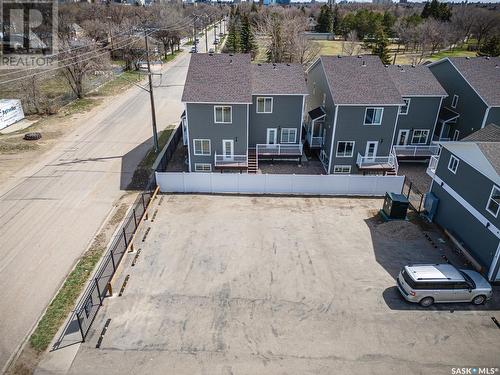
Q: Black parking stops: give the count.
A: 9